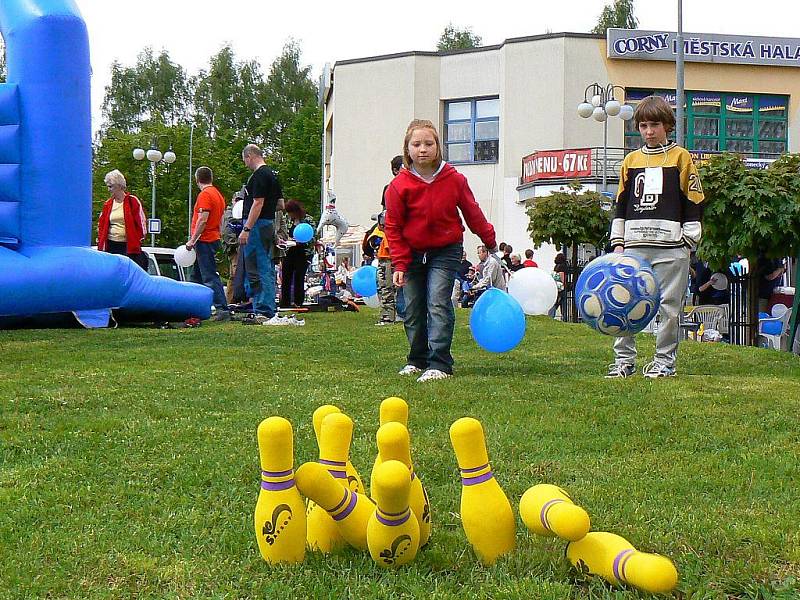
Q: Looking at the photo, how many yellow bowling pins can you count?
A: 10